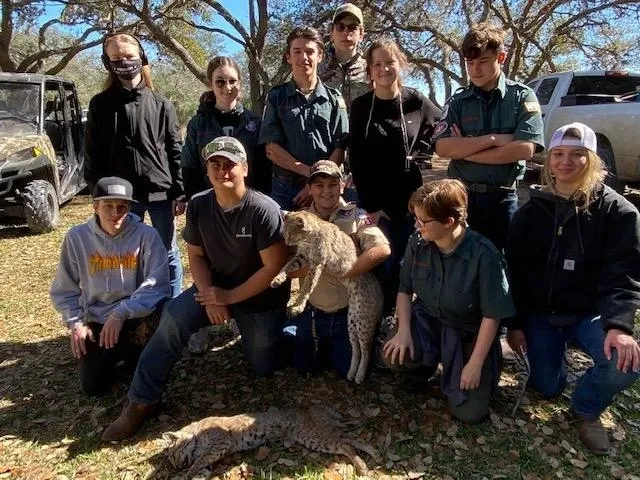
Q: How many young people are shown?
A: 11